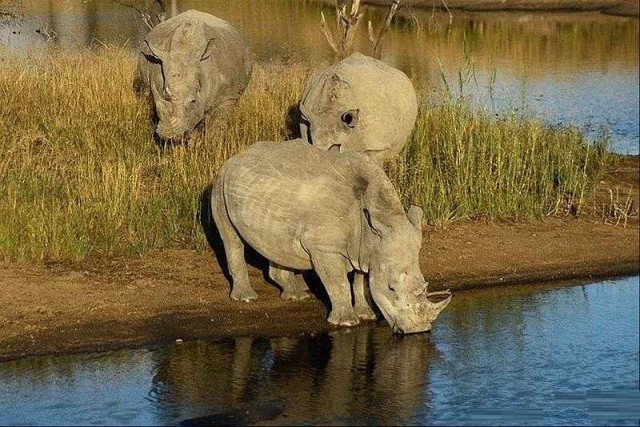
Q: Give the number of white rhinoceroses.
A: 3